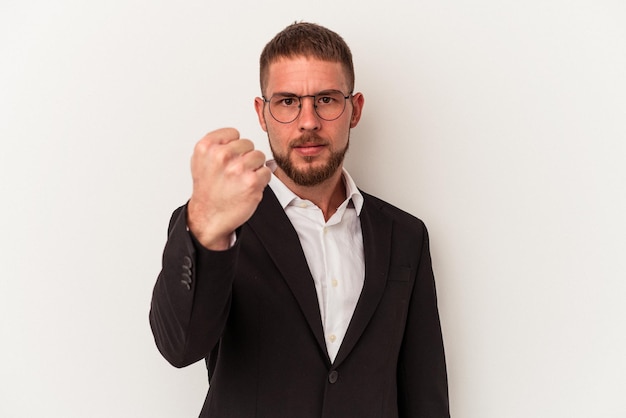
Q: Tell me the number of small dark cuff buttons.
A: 4